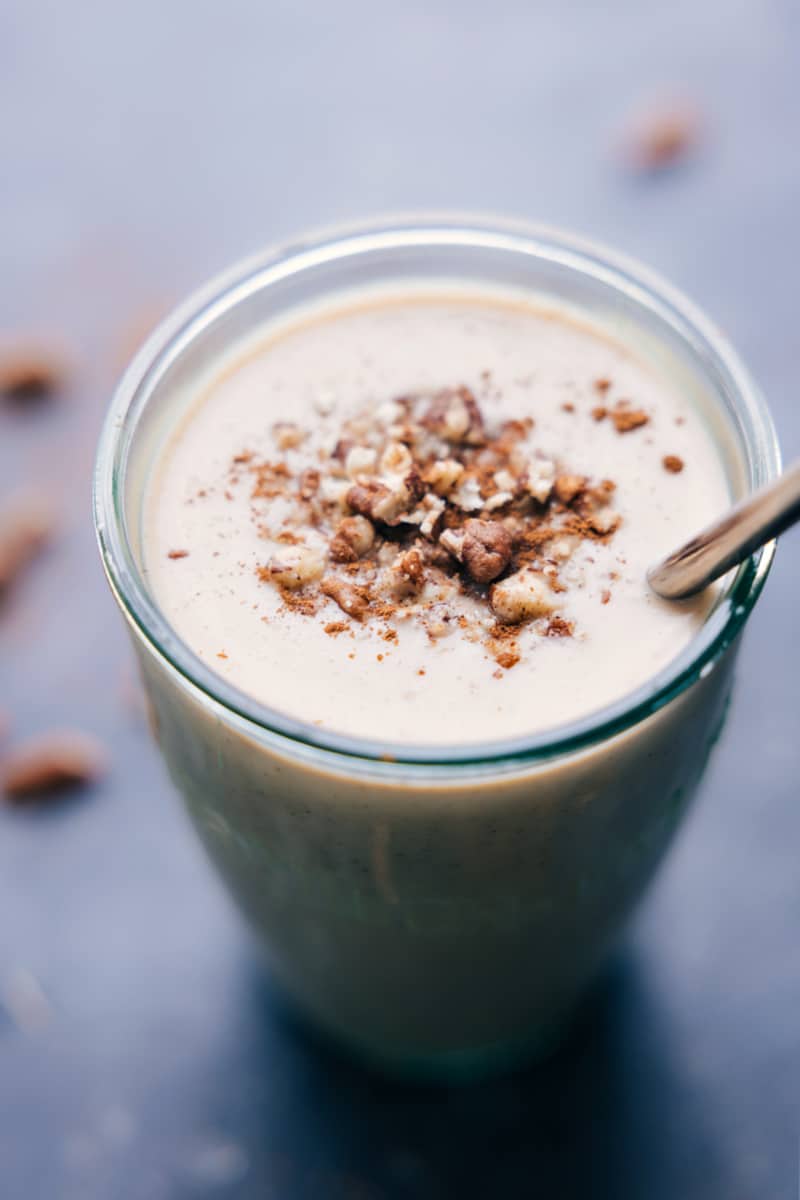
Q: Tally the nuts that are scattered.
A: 4